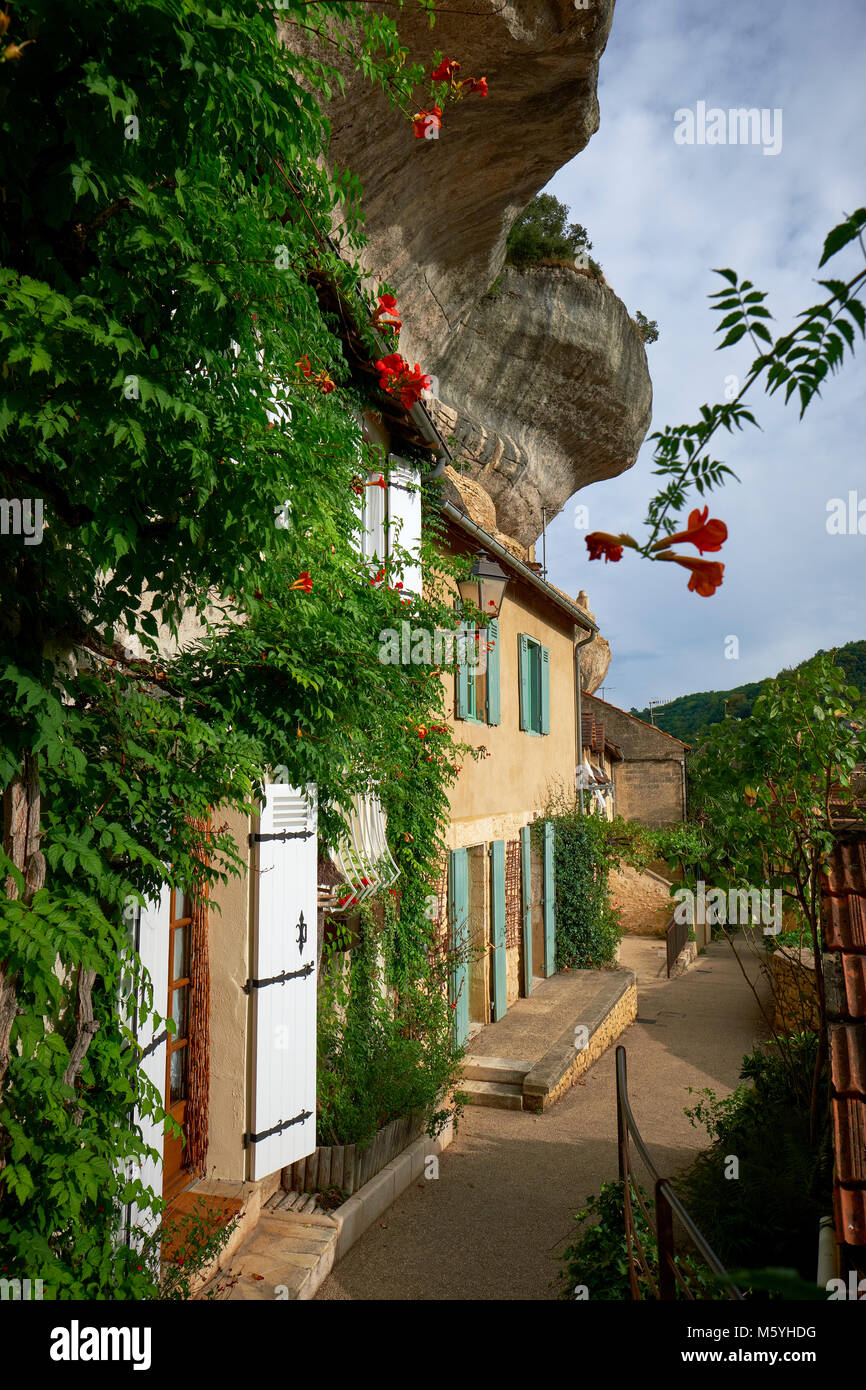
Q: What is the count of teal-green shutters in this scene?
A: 8